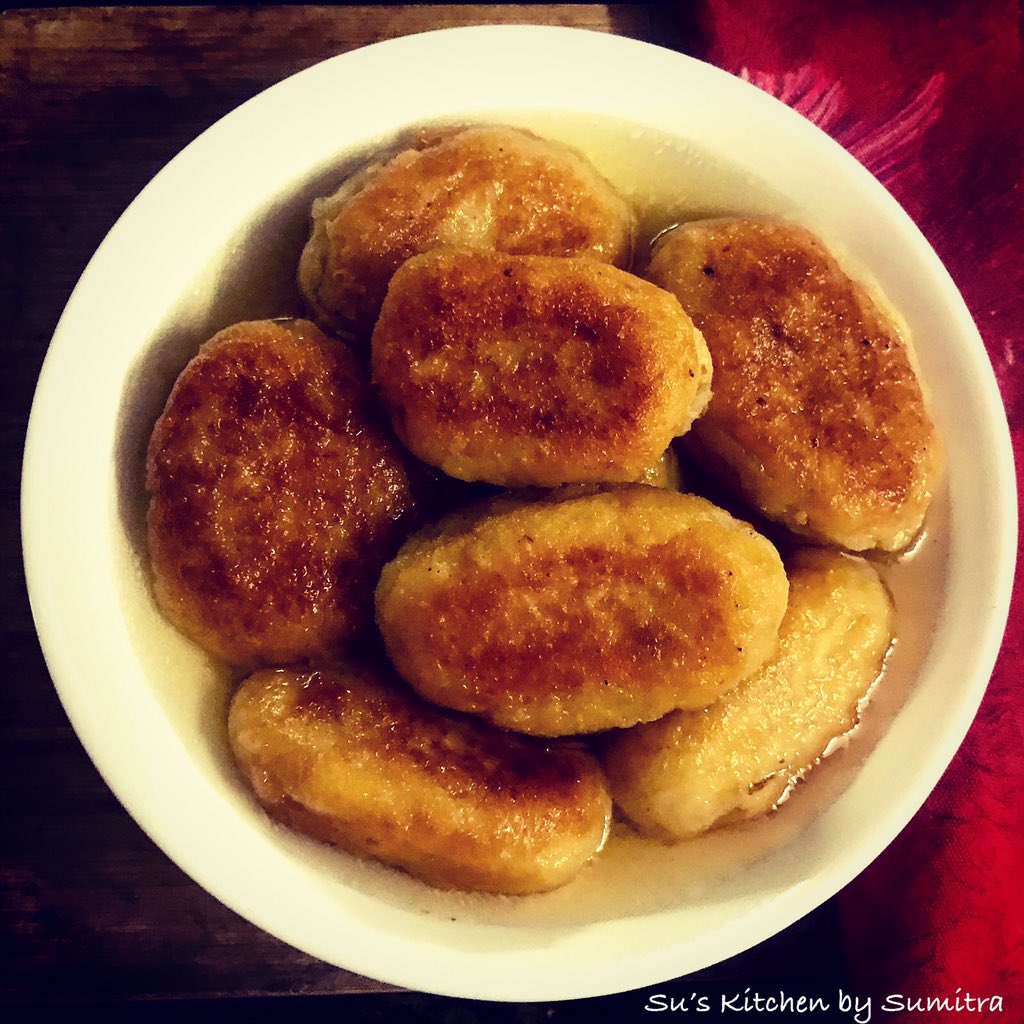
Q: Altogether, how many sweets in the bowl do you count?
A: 7